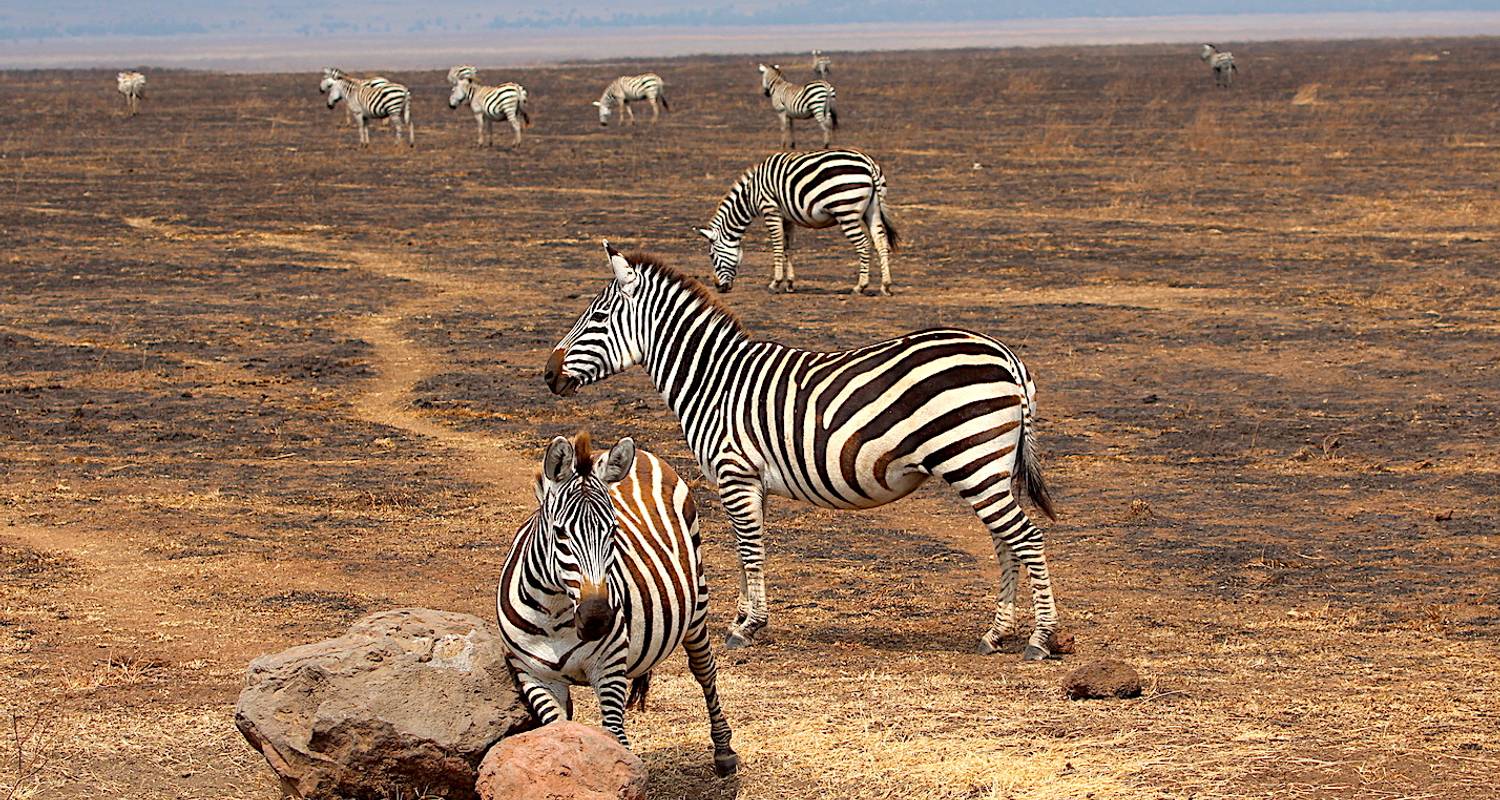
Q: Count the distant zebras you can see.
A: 9